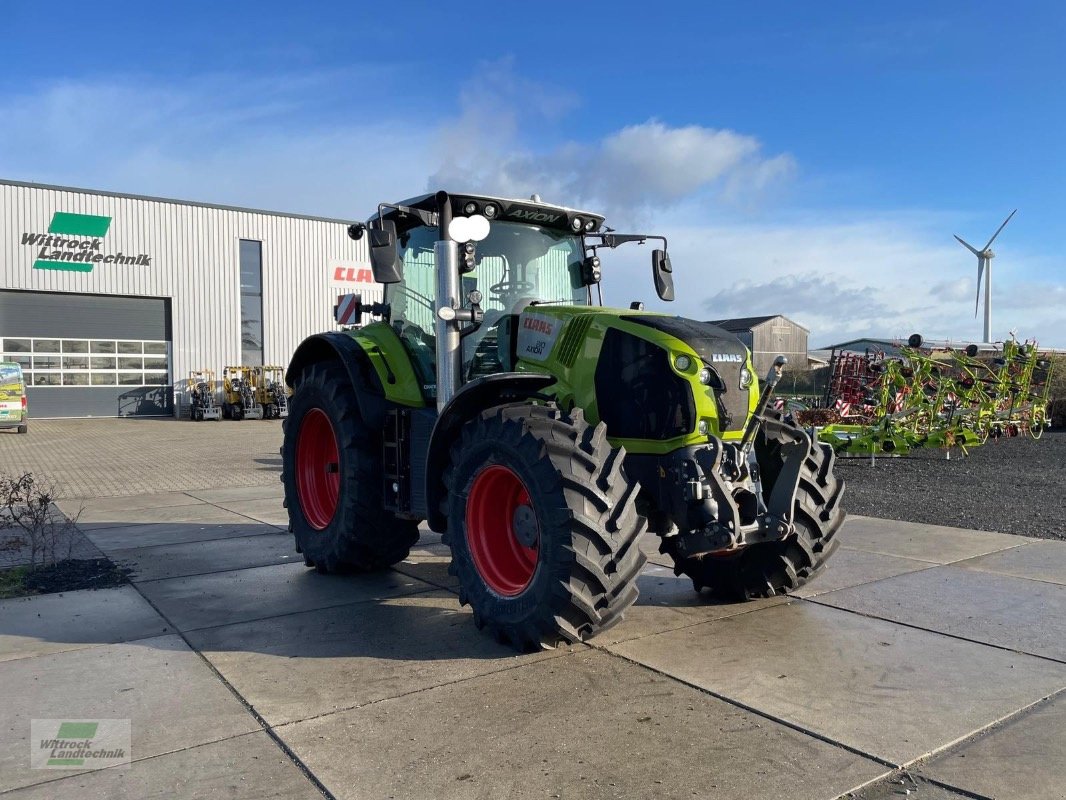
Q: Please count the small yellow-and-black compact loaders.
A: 3